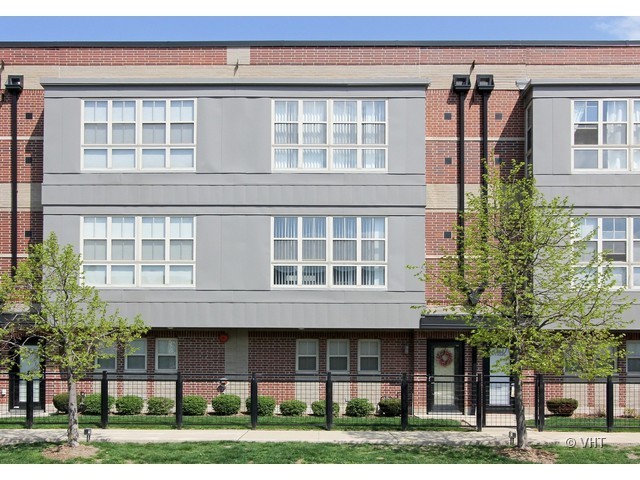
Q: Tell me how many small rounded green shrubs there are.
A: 12